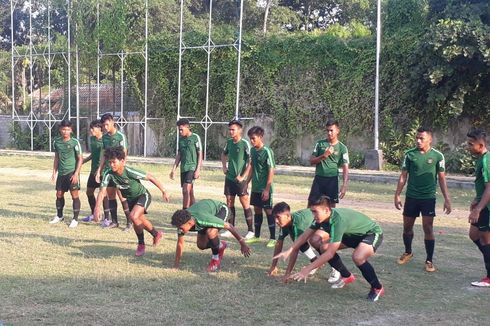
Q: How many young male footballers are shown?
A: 13